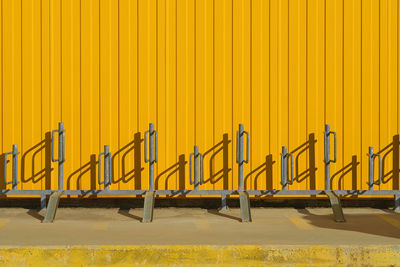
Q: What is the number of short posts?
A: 5